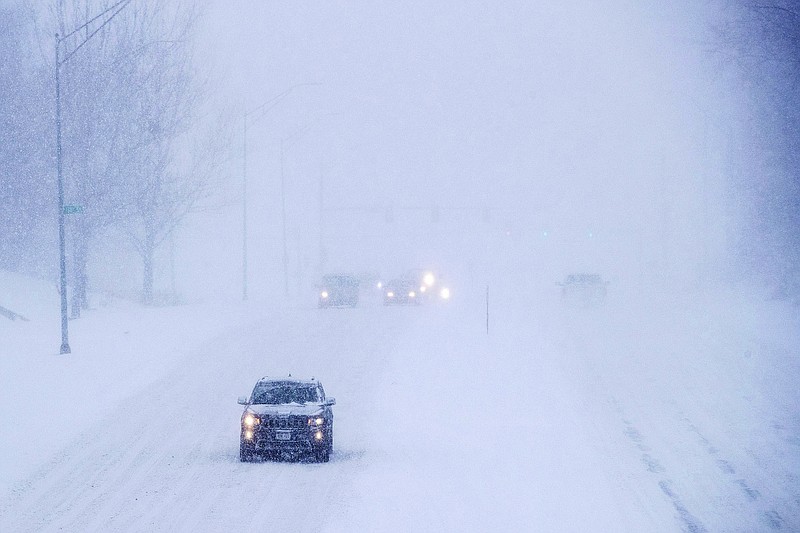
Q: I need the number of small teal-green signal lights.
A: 2